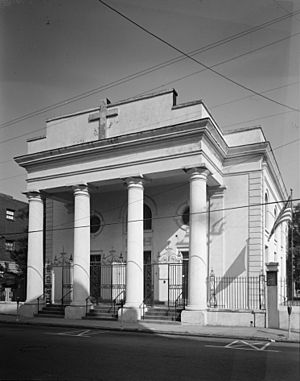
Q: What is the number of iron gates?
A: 3